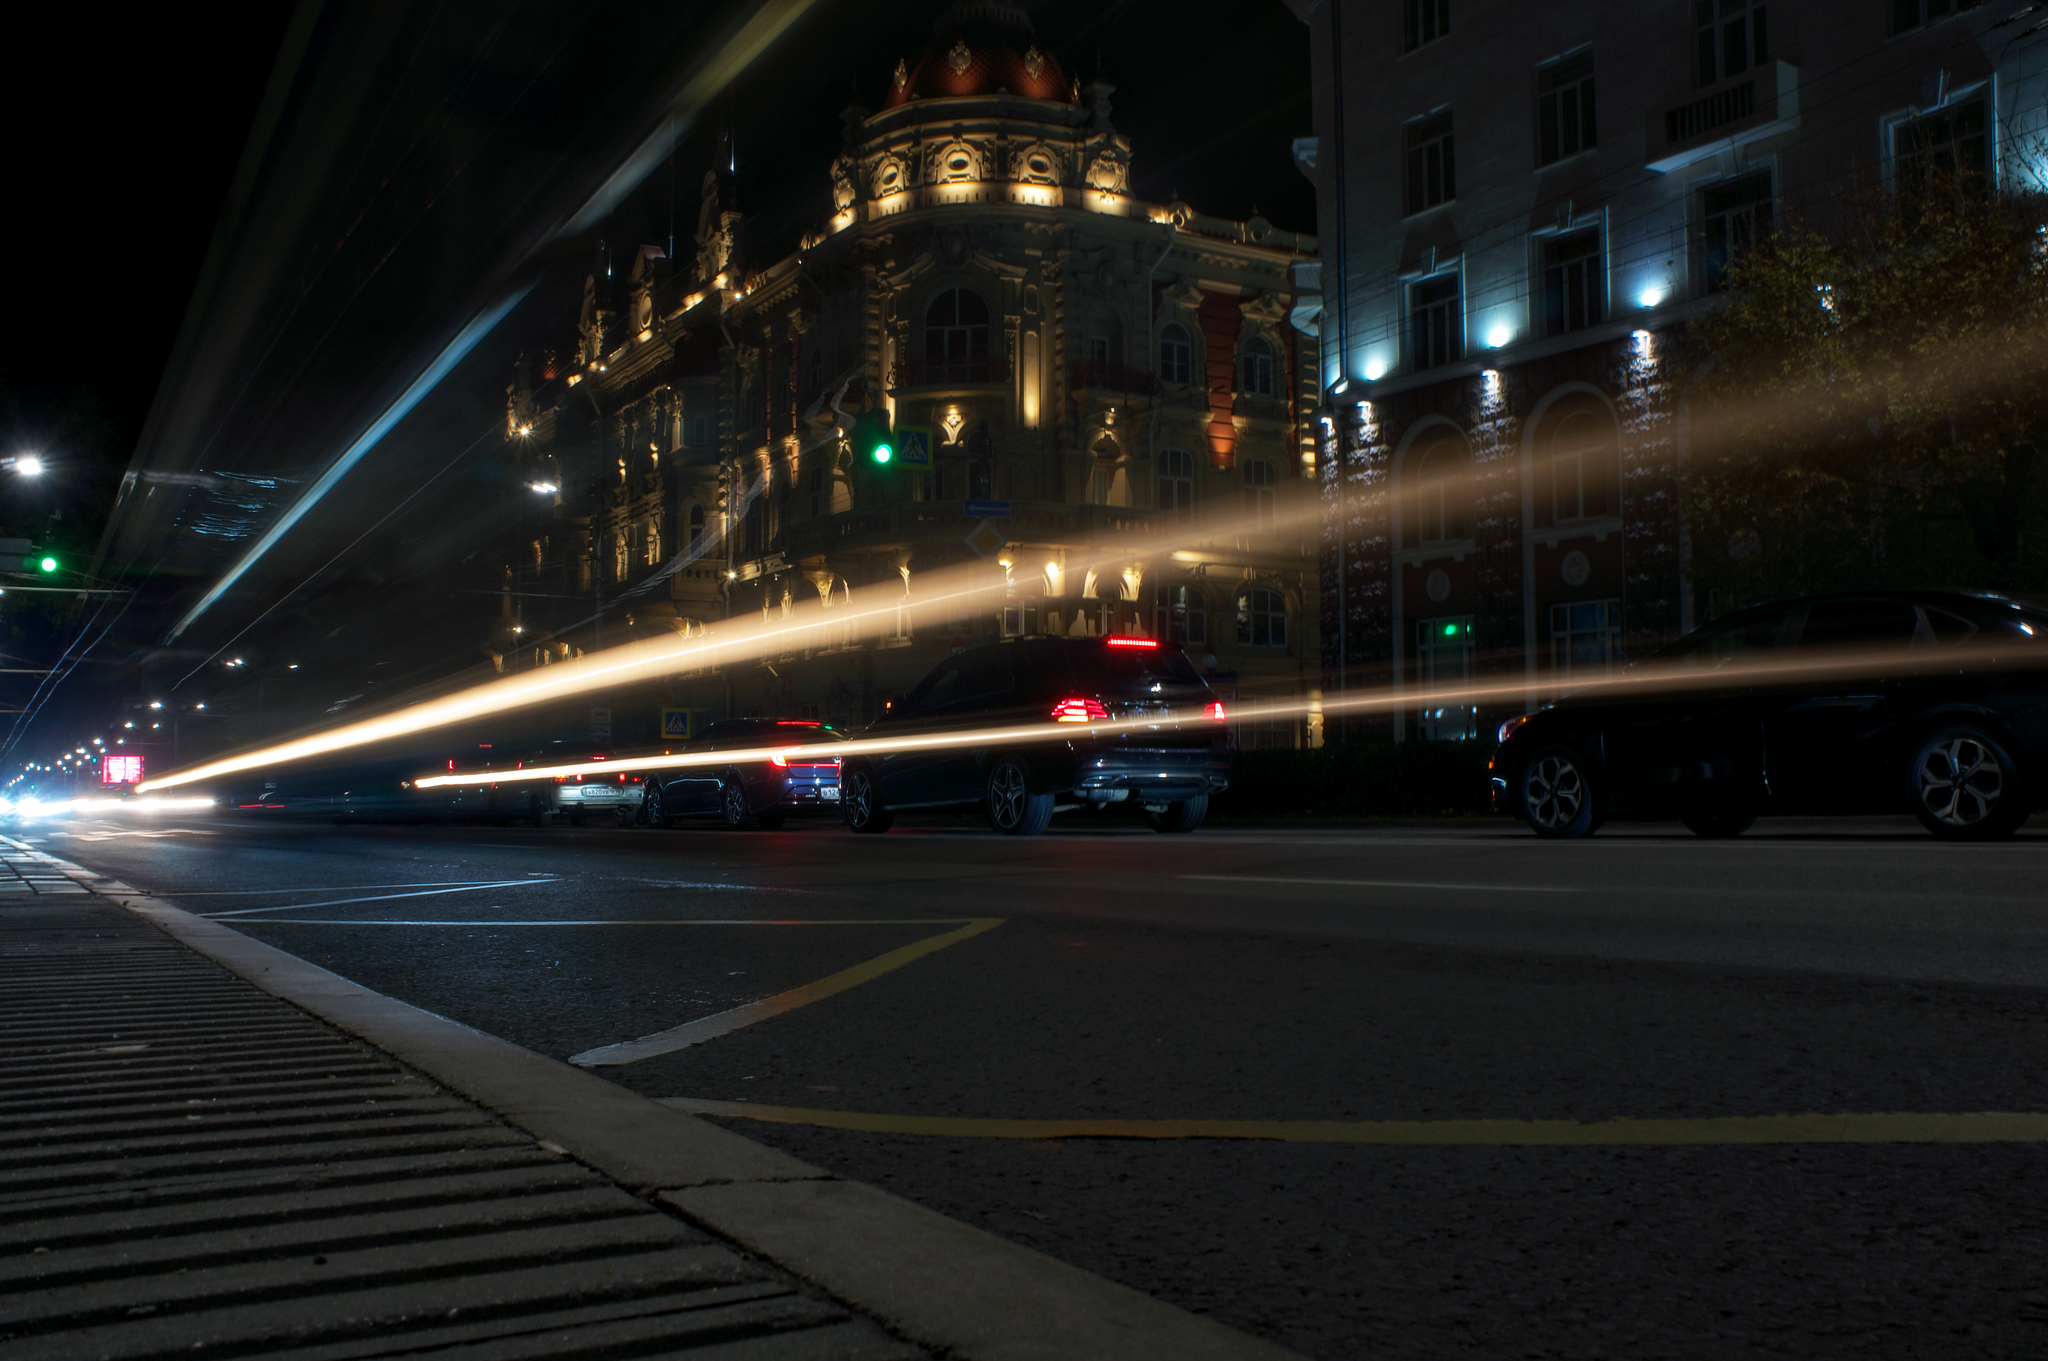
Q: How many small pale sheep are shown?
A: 0